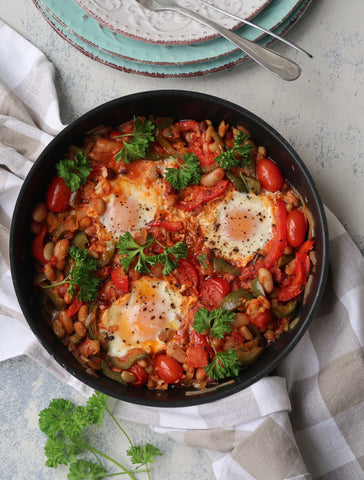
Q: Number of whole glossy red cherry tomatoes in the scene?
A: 4